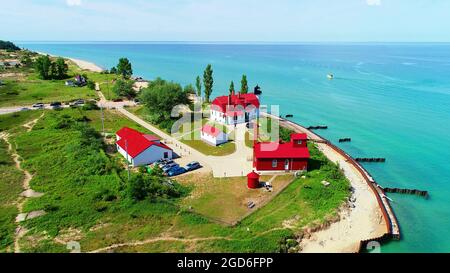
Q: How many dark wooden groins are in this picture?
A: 5